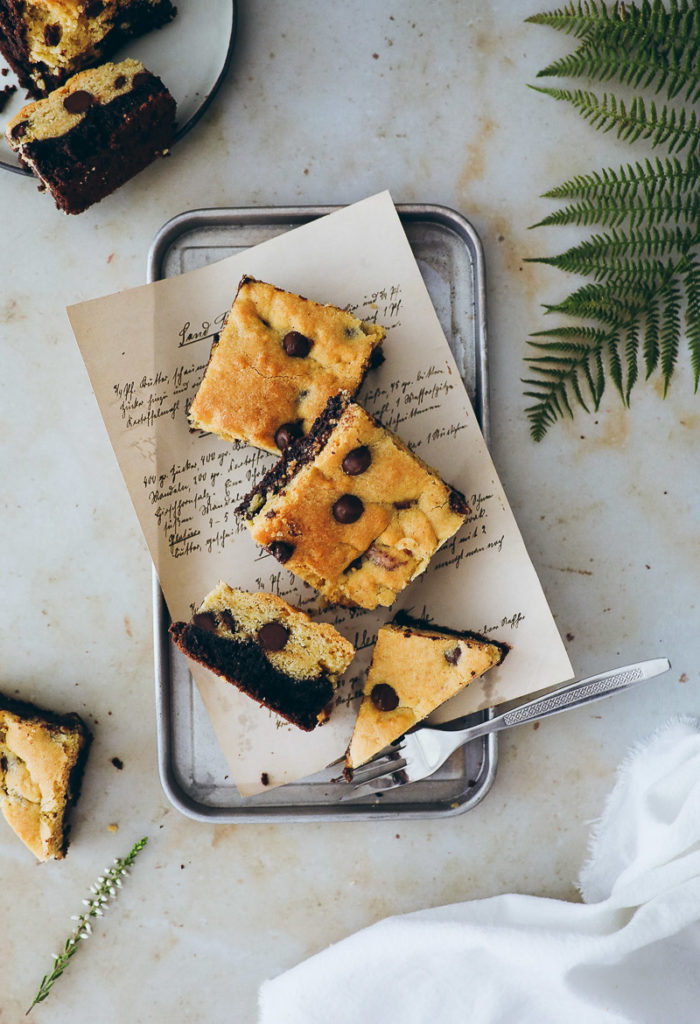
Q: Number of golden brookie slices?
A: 7